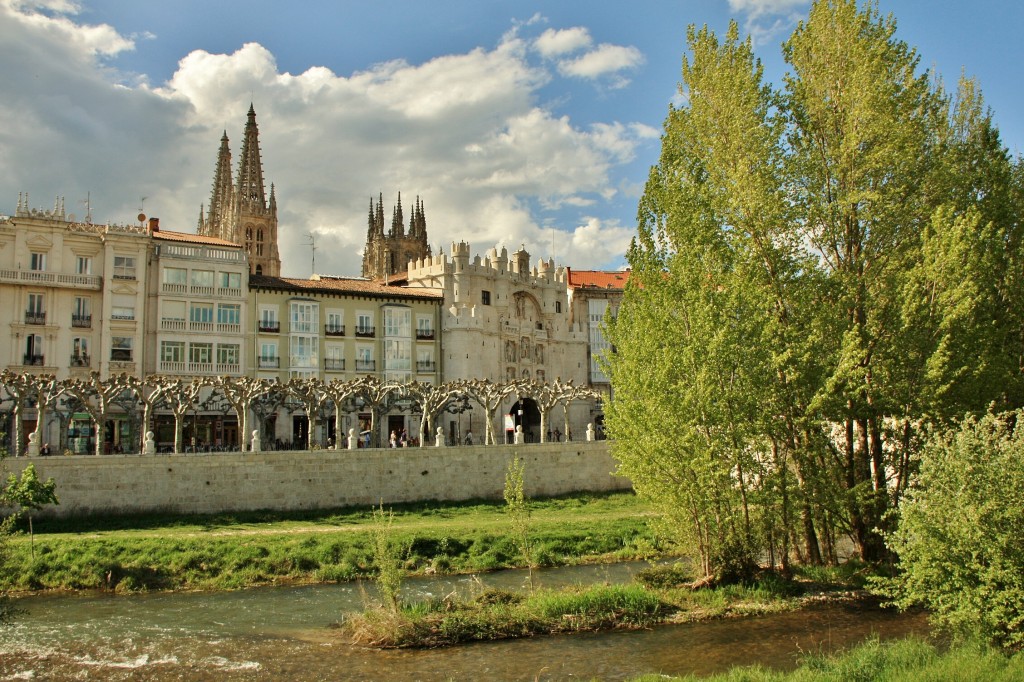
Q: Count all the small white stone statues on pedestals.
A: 7